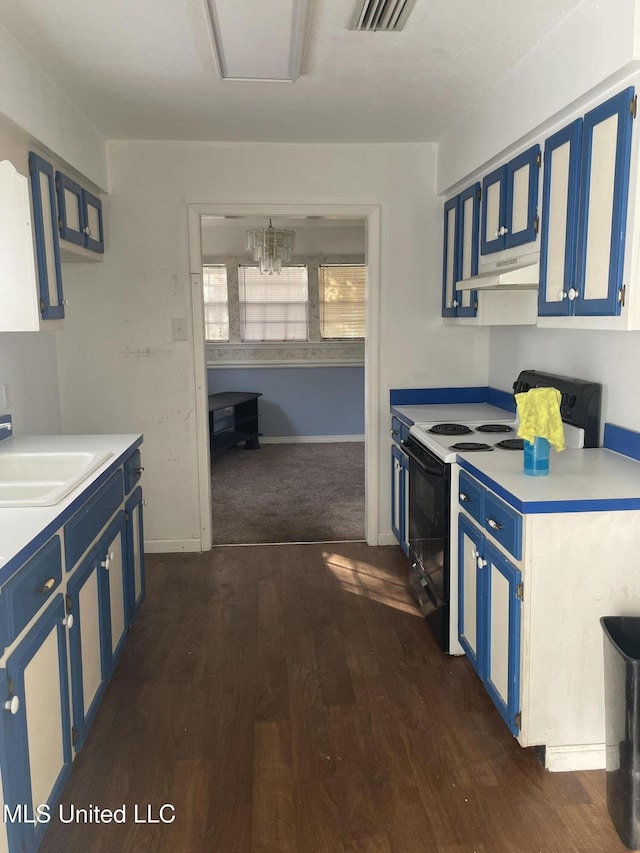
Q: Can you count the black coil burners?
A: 4